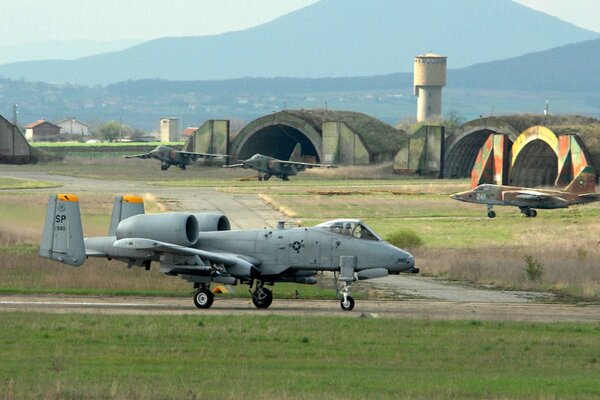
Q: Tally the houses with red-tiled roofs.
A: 2